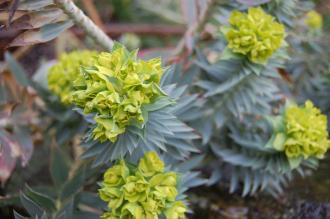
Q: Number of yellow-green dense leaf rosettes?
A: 5